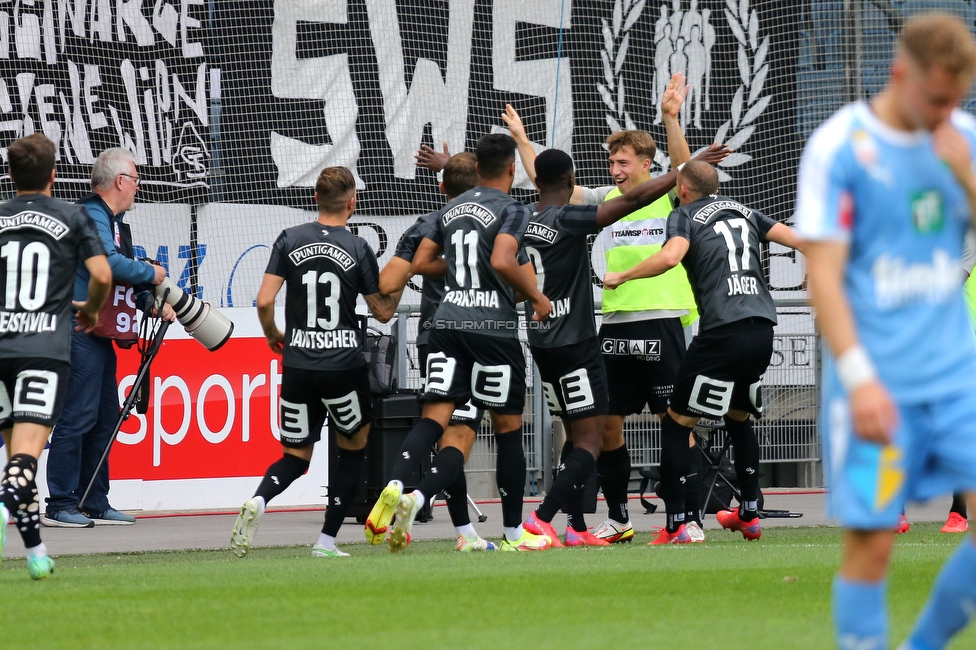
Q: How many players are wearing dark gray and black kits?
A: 6